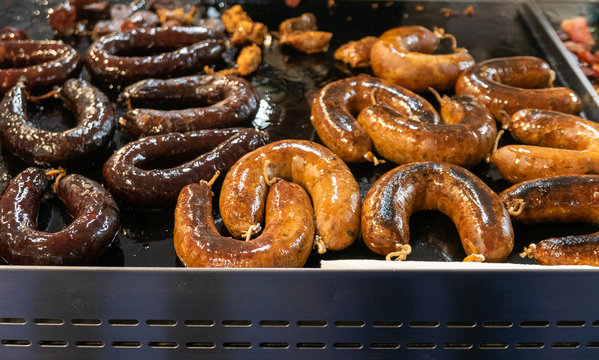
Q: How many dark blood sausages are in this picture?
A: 6